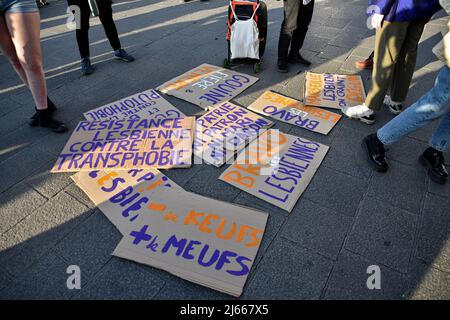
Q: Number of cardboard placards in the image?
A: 9